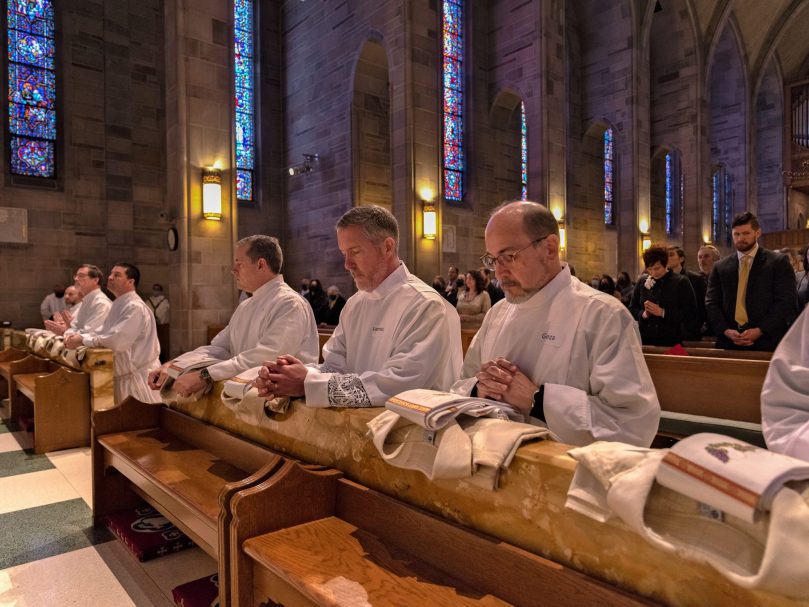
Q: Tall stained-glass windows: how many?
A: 7